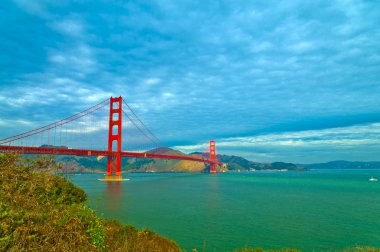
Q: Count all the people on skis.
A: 0